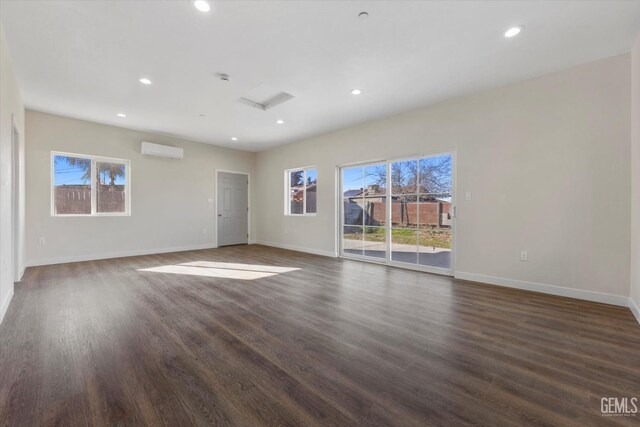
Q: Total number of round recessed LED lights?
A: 7